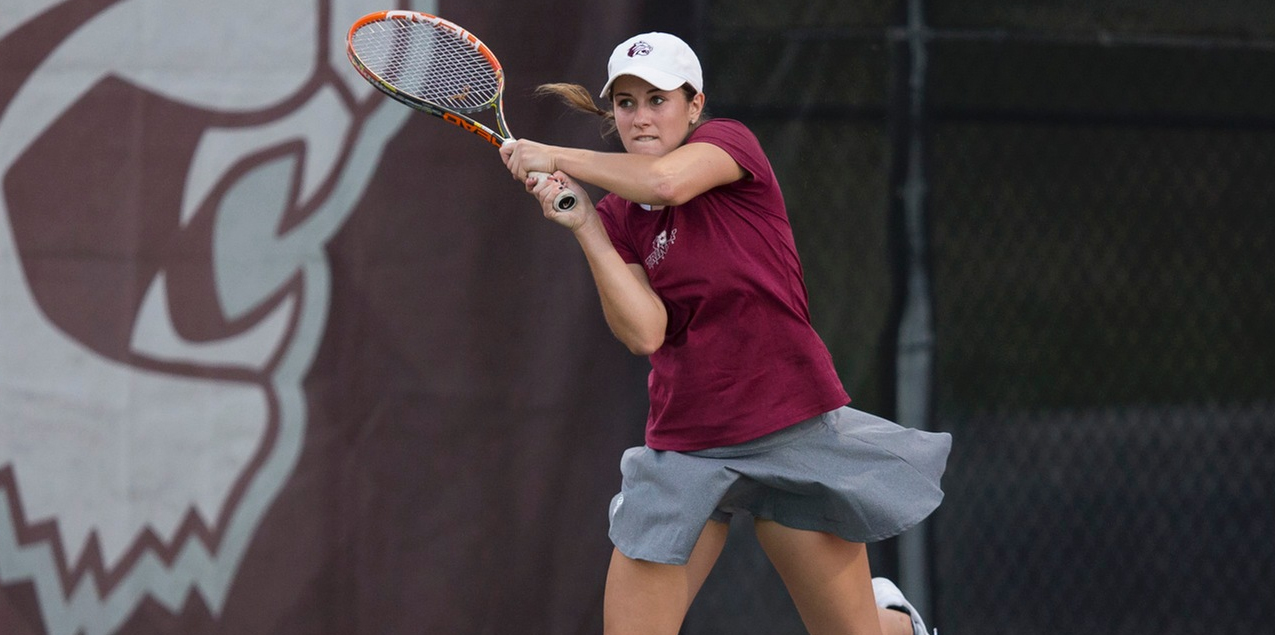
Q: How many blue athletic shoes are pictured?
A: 0